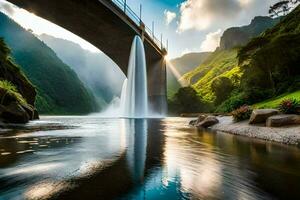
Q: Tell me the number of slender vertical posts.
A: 5